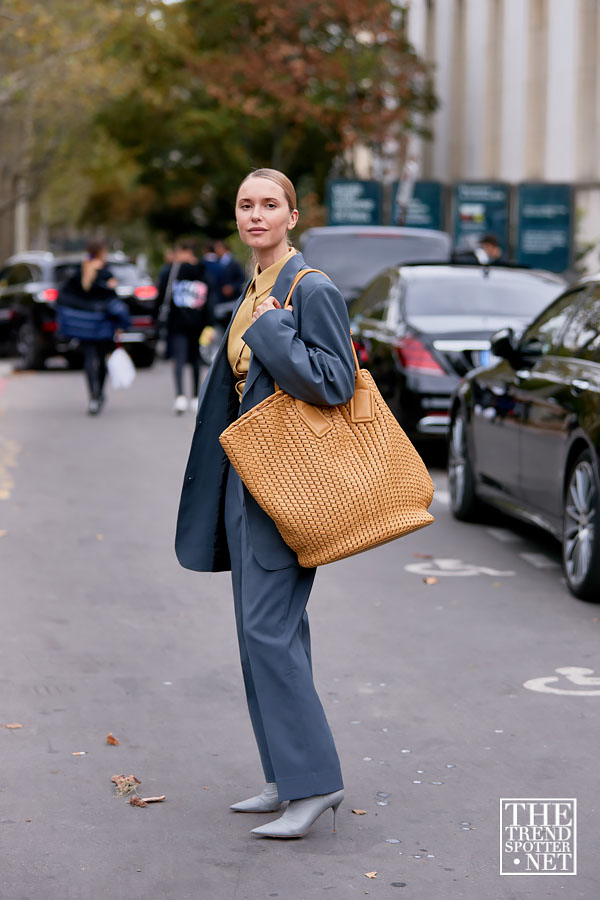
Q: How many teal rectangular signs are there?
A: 4